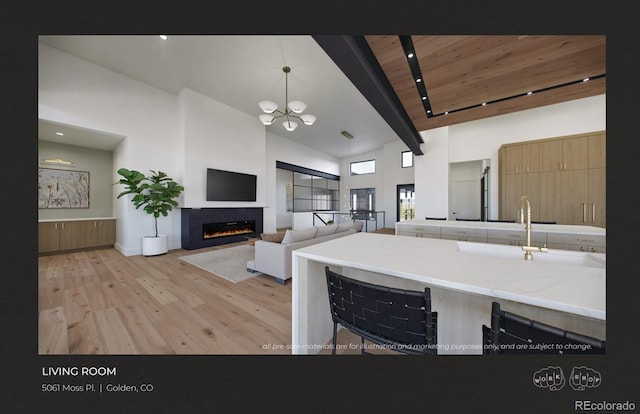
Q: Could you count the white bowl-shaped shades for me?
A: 5